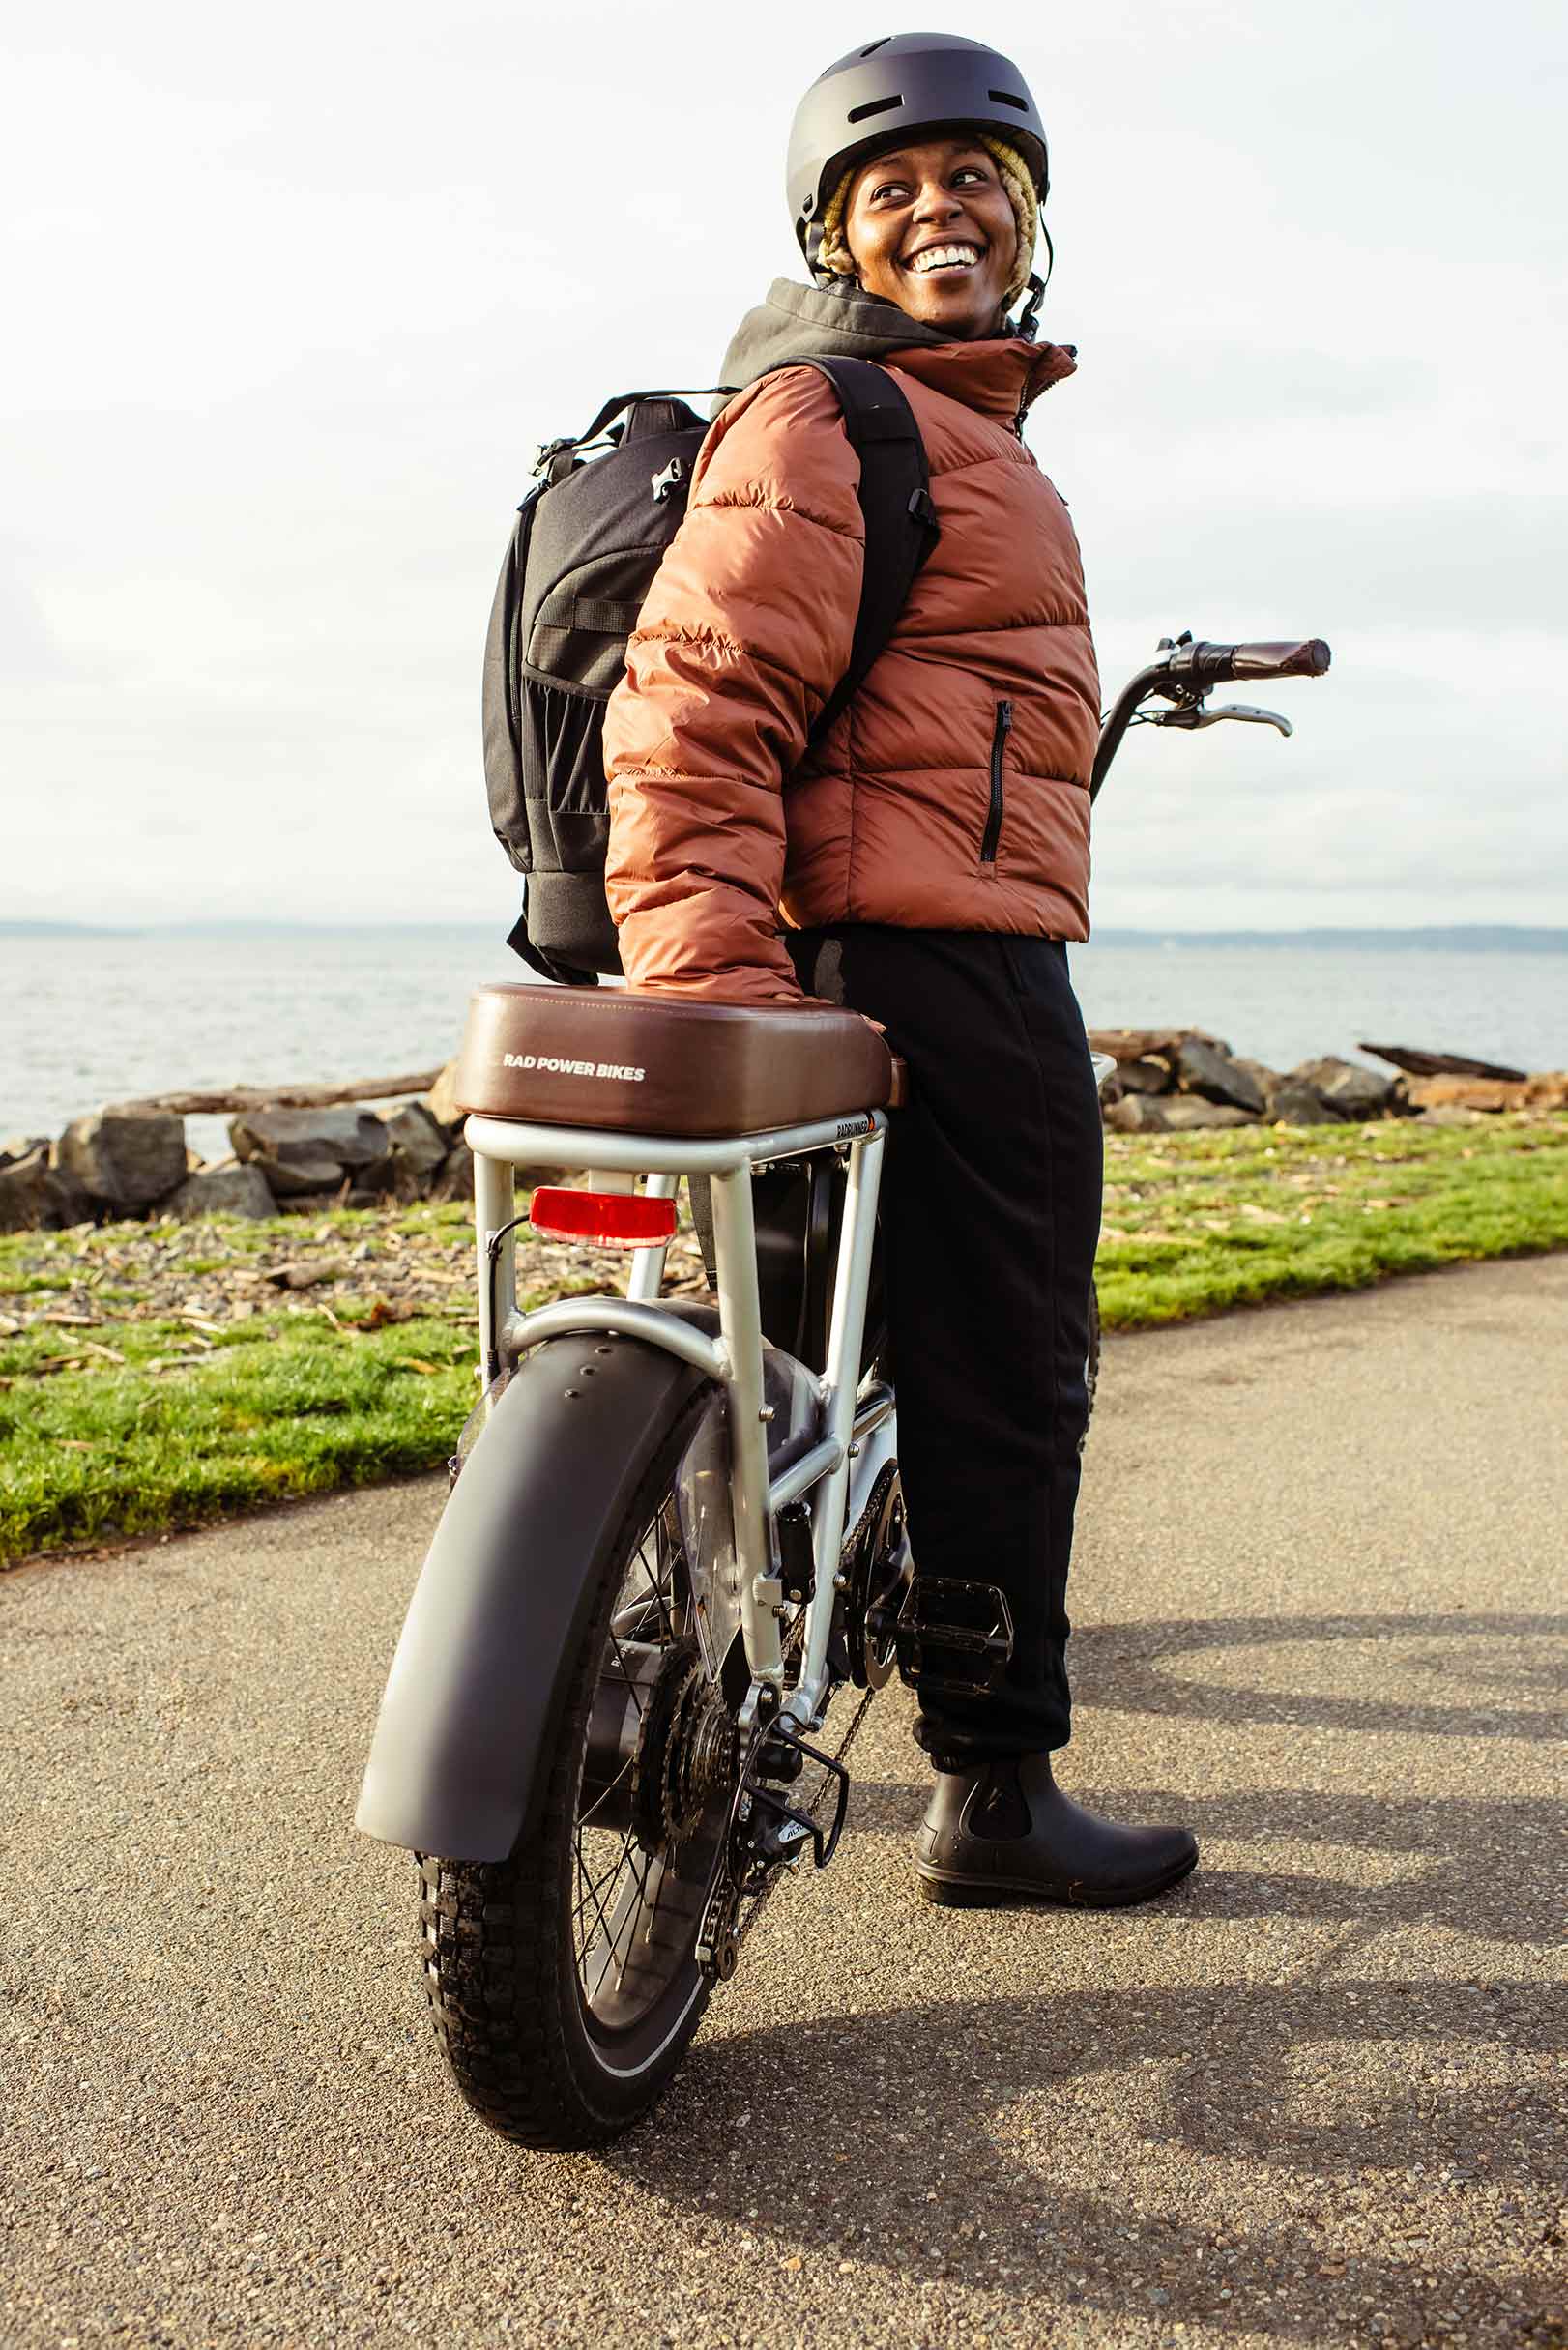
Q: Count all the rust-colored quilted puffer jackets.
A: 1